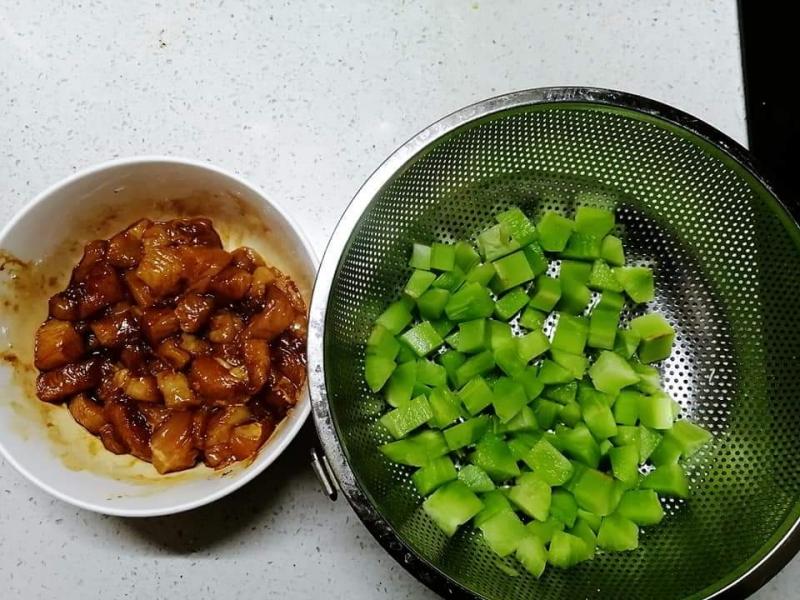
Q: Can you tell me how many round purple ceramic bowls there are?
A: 0